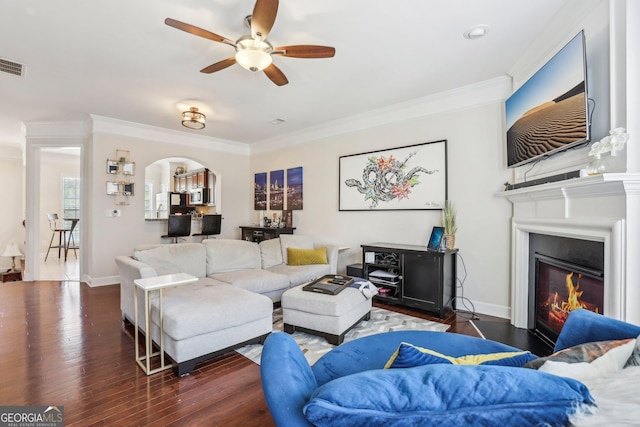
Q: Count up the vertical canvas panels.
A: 3